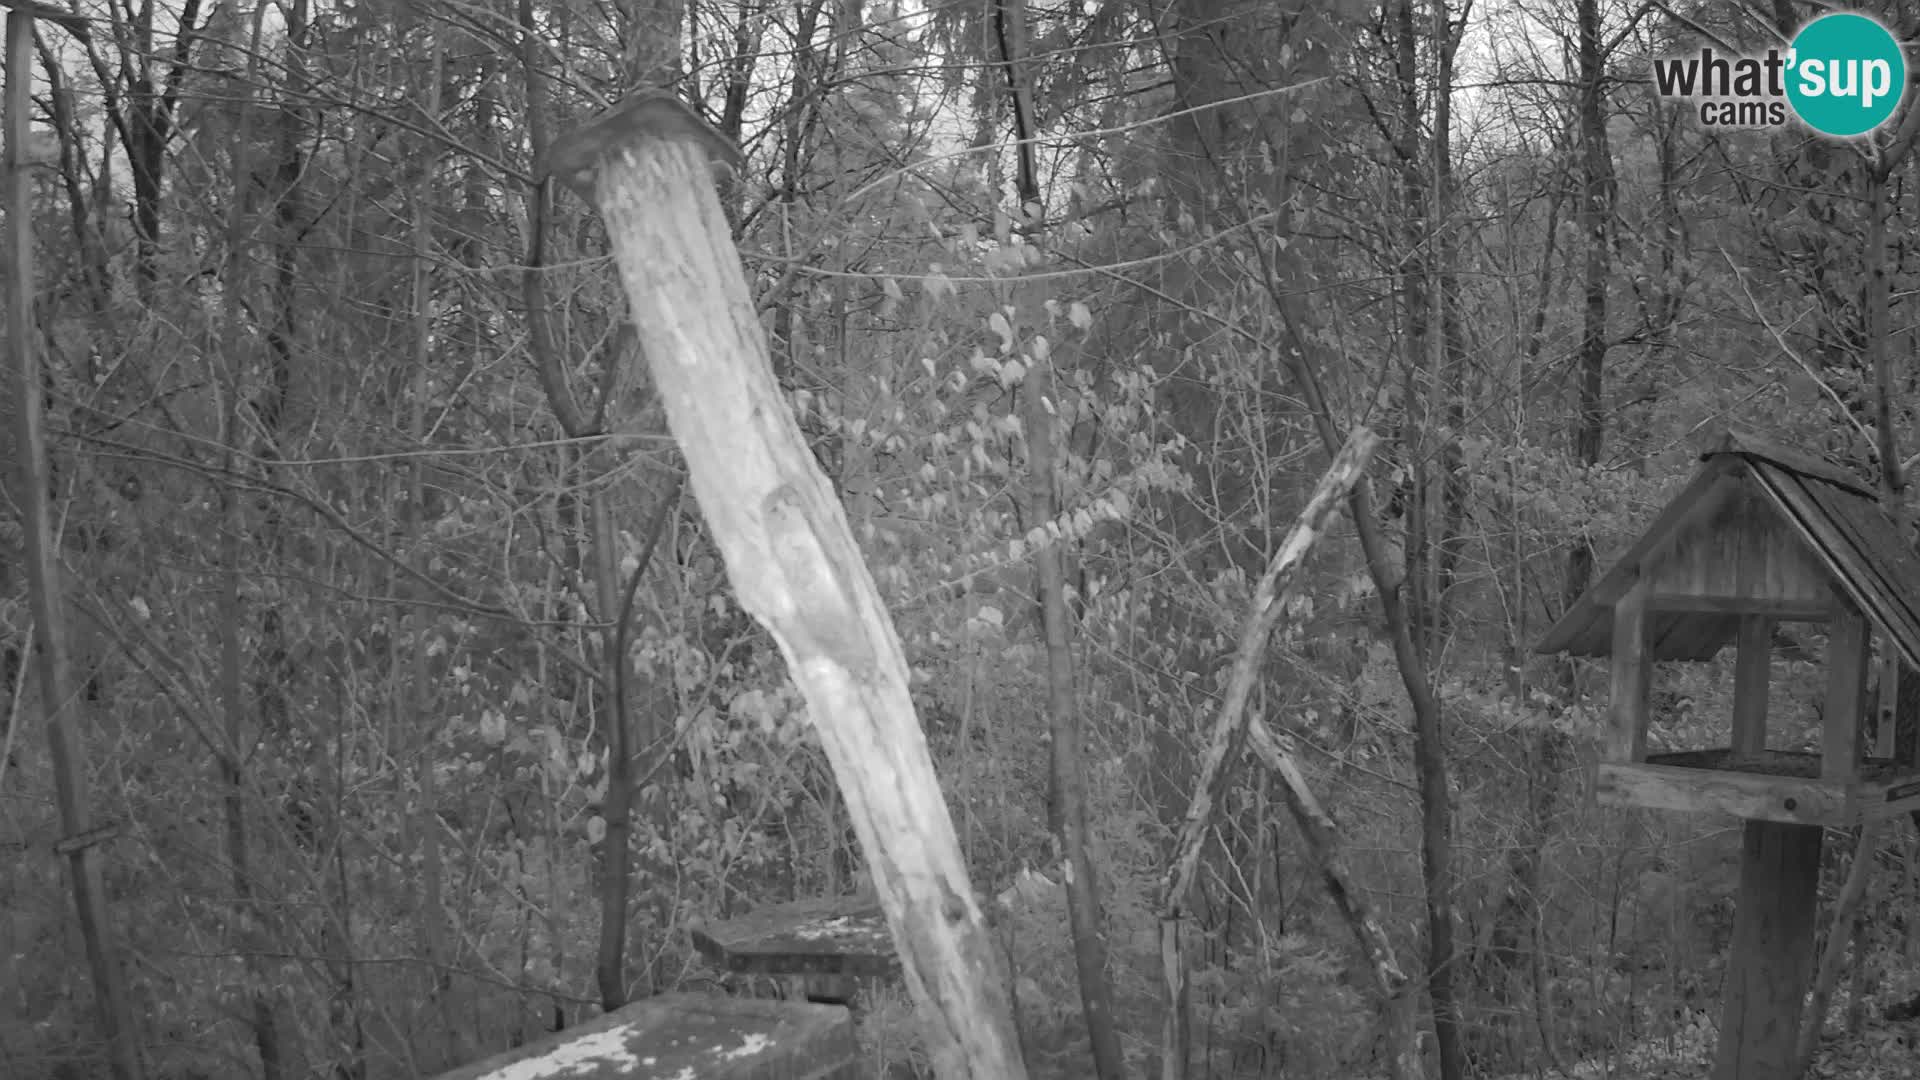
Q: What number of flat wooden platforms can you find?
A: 2